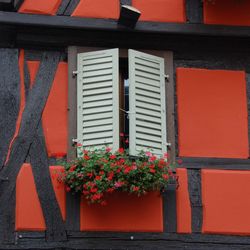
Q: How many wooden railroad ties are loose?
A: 0